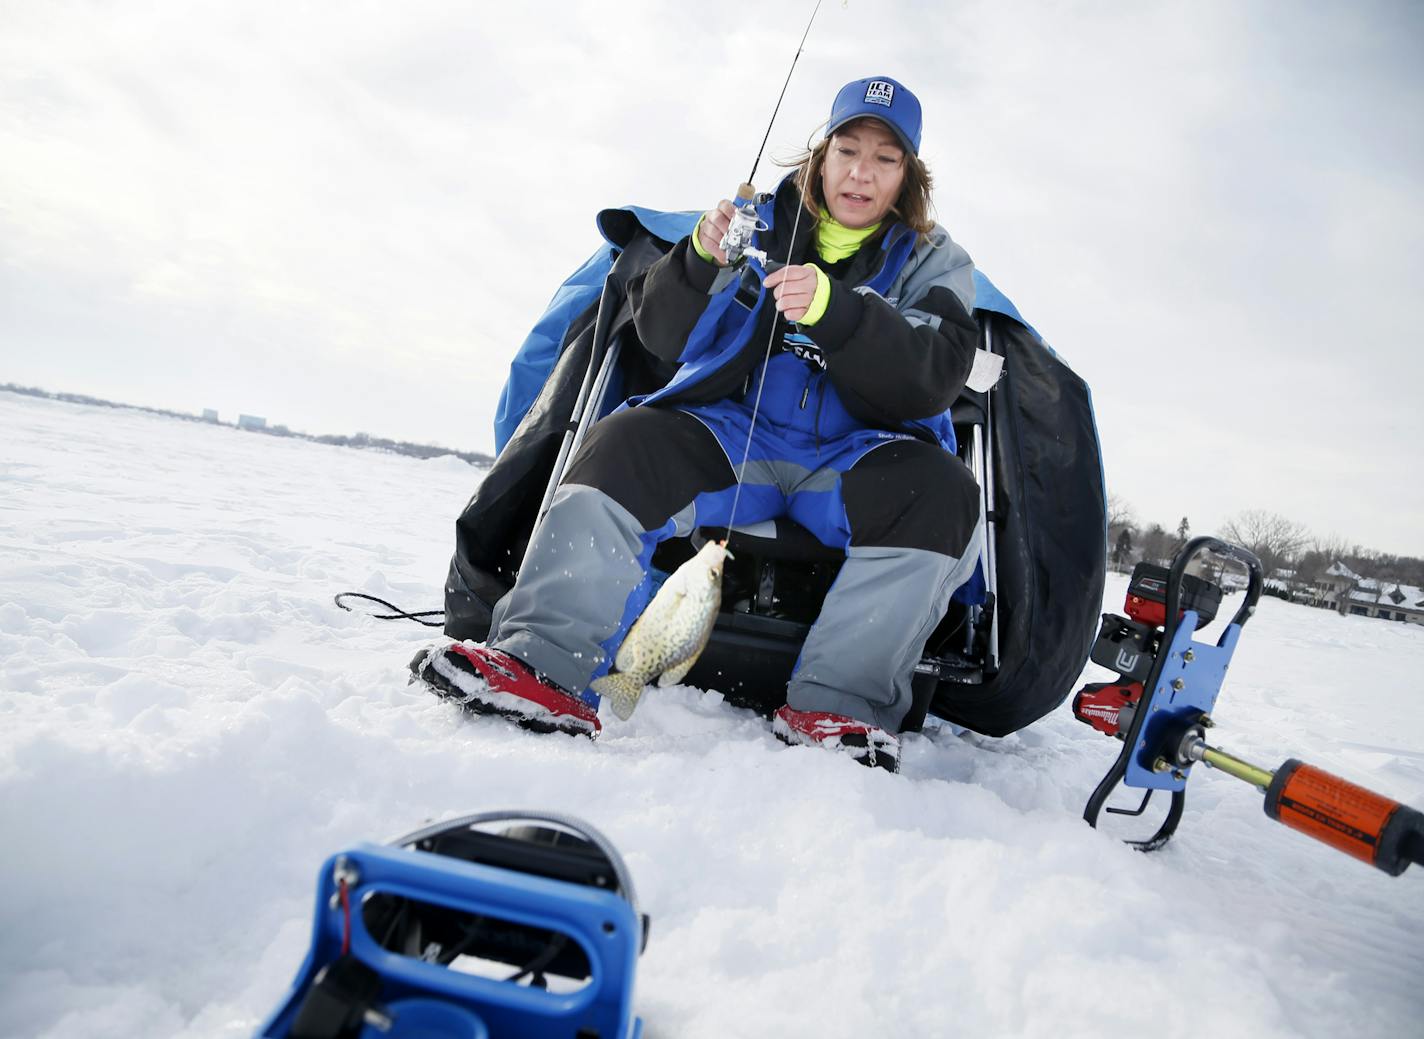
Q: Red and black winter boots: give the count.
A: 2